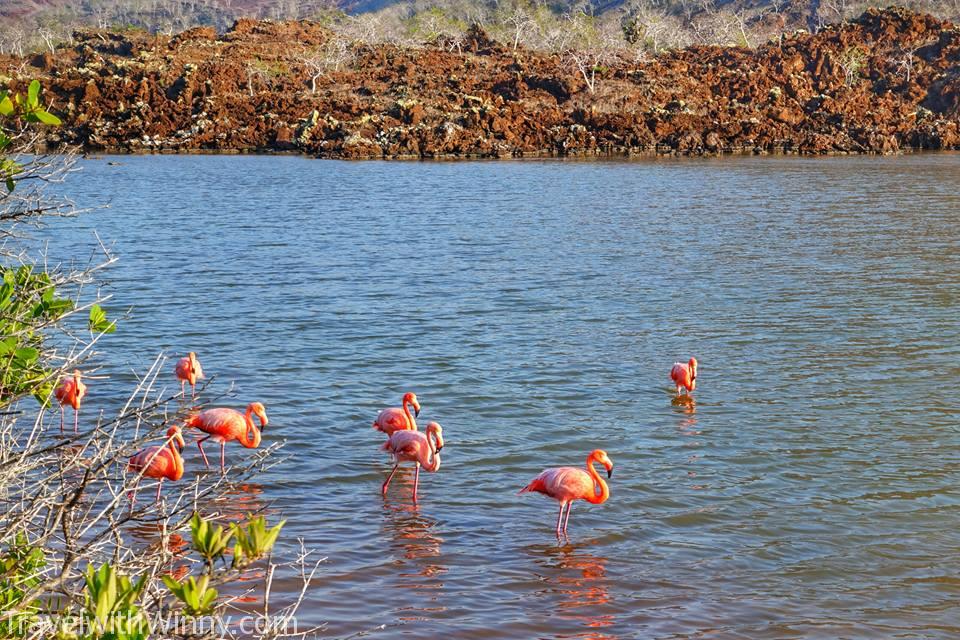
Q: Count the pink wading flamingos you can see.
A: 8